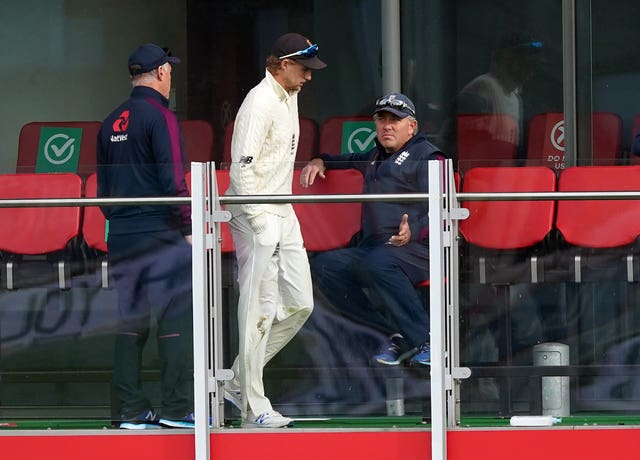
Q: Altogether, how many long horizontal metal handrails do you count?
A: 1